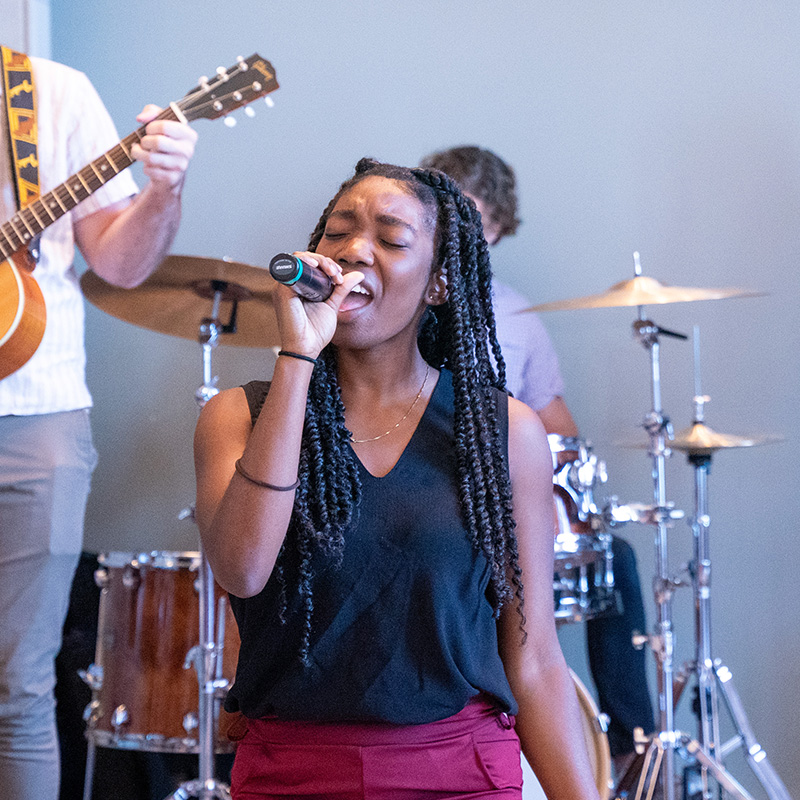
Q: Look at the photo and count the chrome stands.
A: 3